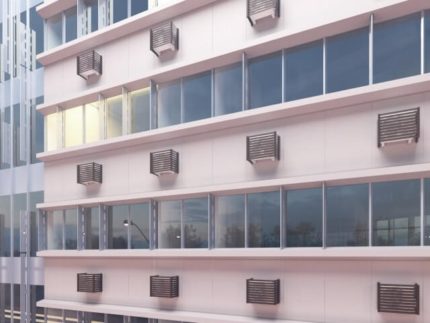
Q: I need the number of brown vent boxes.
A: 11